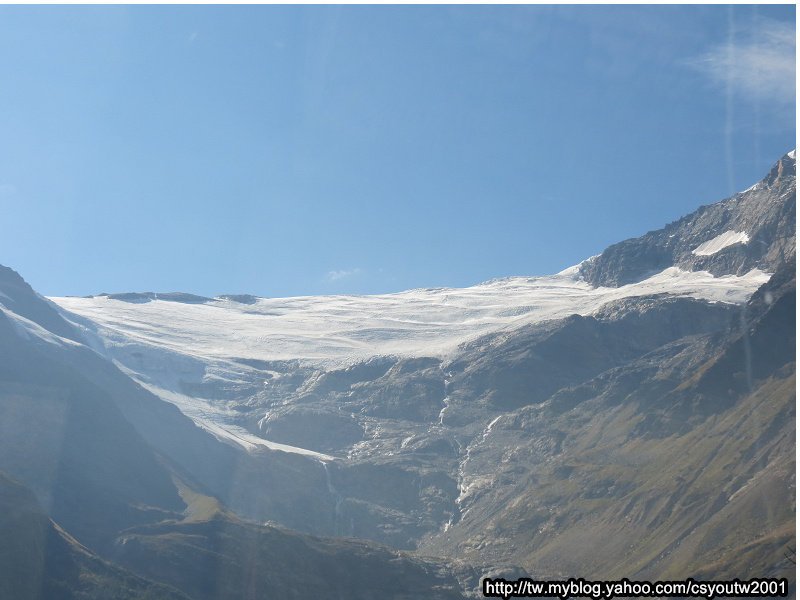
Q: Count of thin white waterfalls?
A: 3